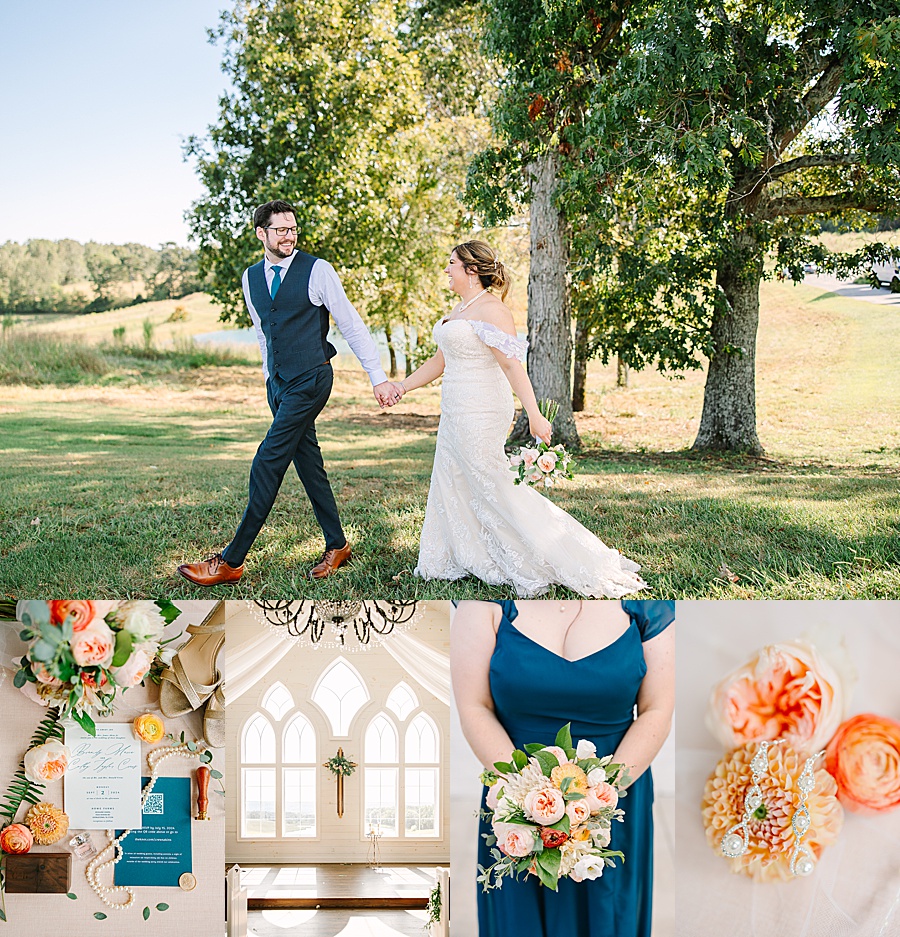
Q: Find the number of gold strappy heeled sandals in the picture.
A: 2